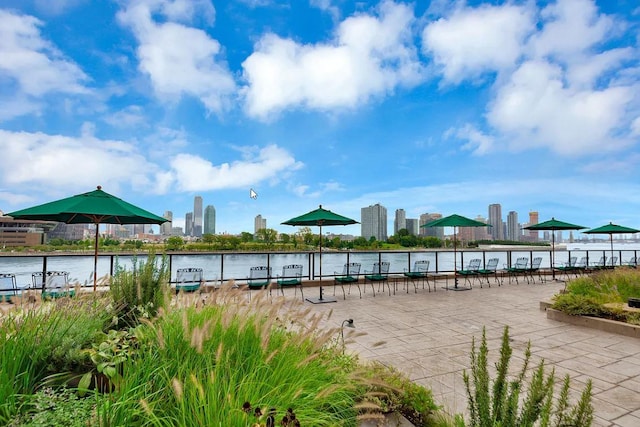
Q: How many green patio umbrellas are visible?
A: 5